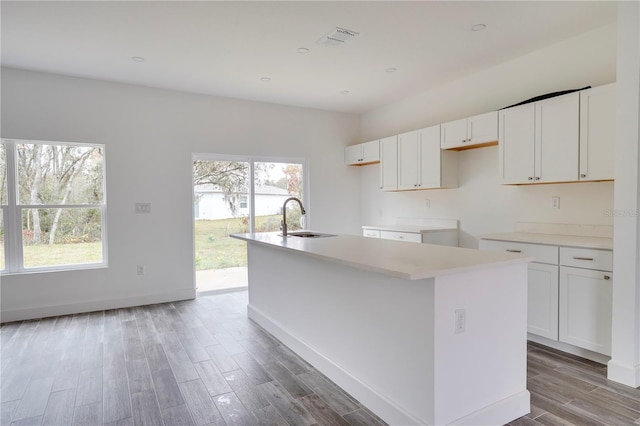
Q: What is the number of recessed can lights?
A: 6